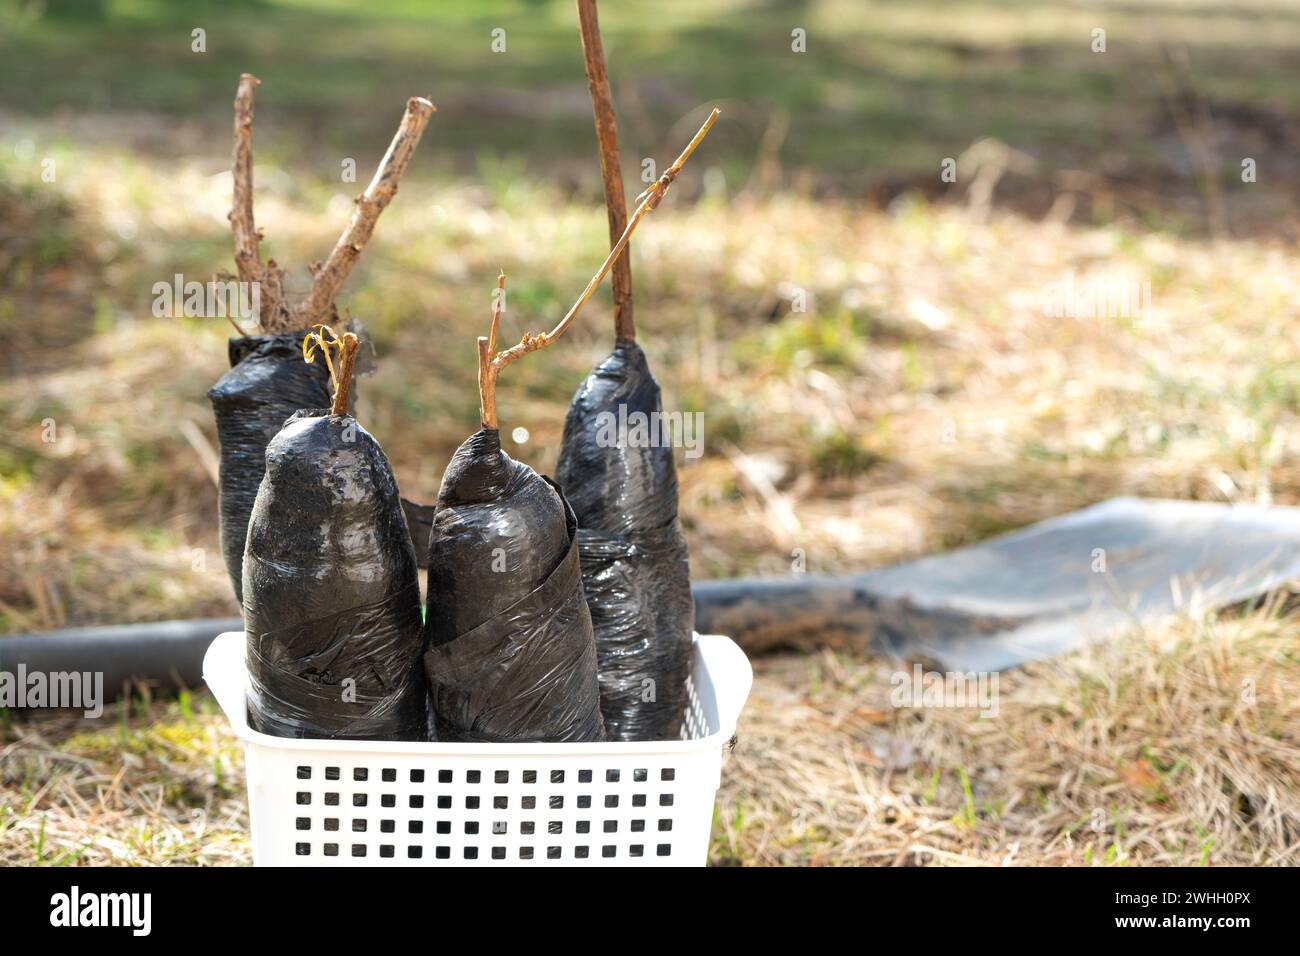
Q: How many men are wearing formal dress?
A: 0